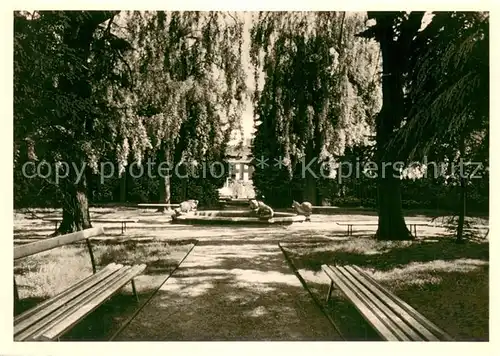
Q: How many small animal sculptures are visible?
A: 3